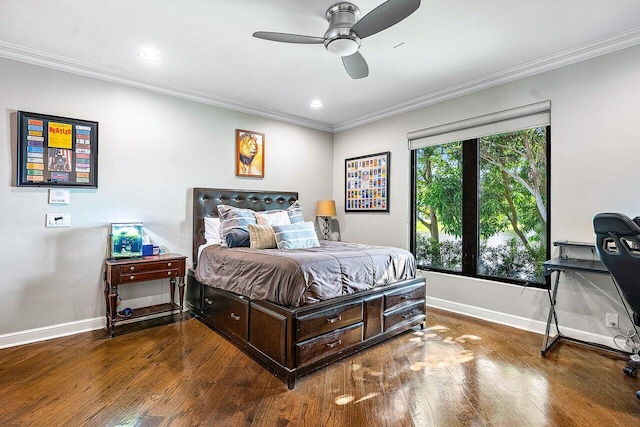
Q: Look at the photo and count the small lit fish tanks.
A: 1